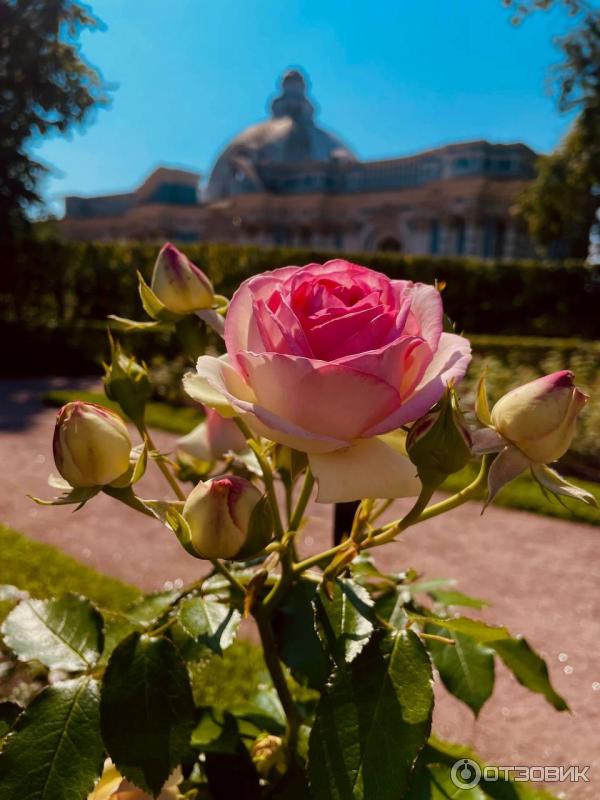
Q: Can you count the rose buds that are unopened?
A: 6